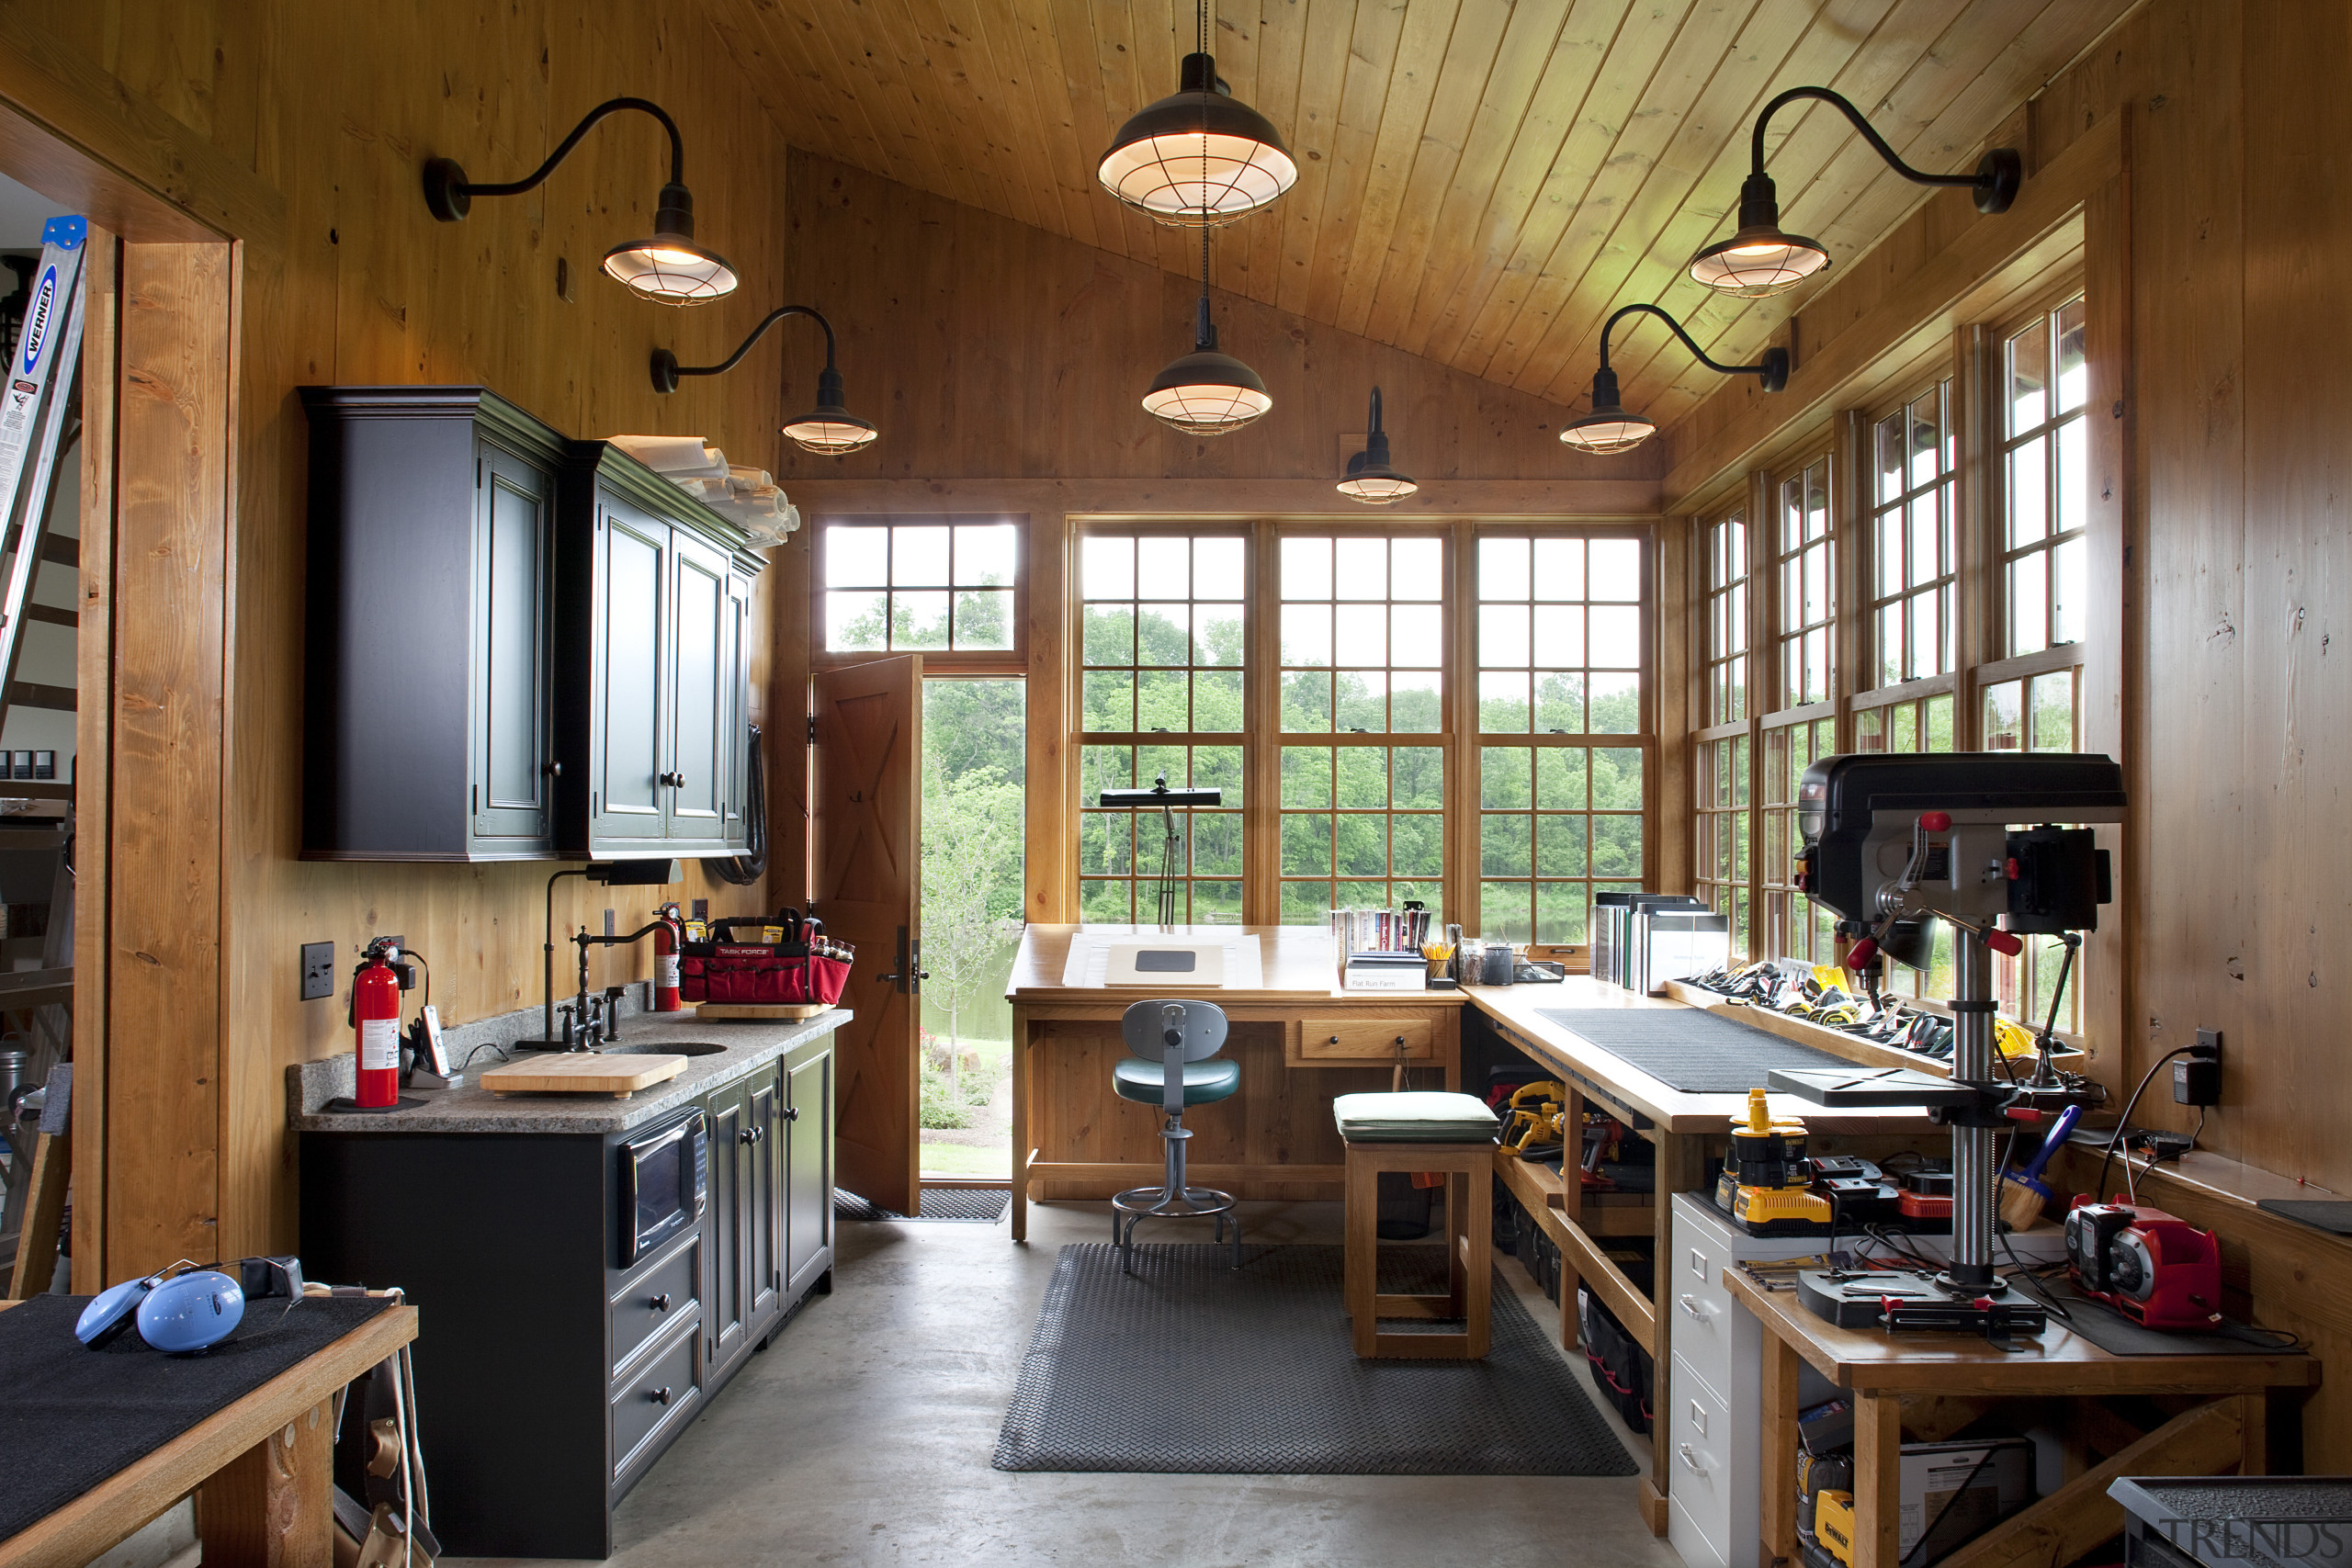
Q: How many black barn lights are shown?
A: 7